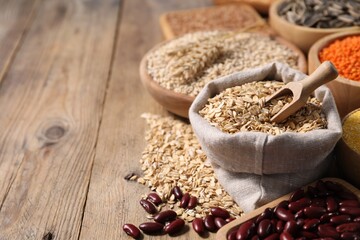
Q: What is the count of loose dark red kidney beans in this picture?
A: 14